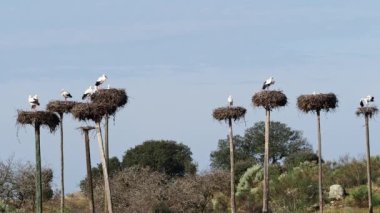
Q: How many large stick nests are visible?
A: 8